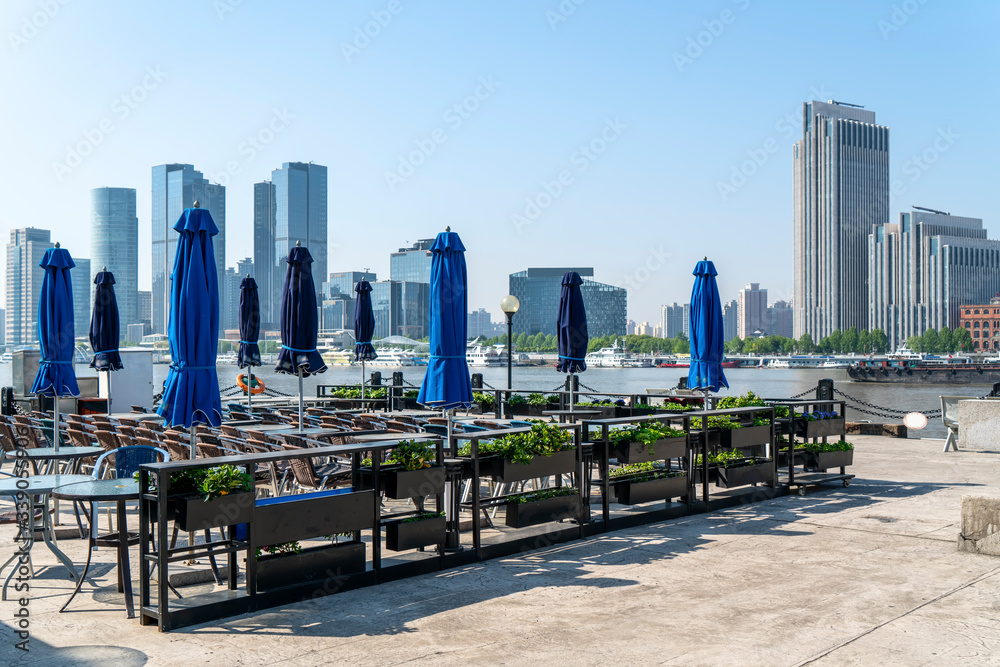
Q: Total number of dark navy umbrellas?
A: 5